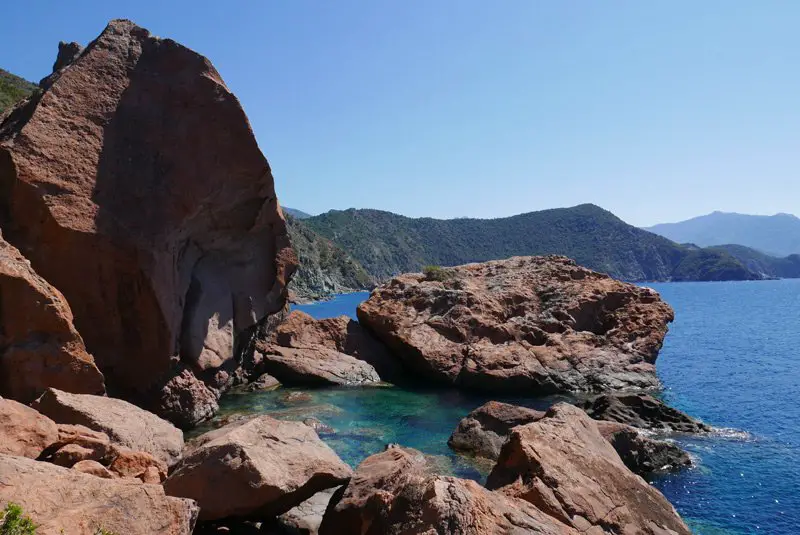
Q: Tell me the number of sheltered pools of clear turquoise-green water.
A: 1